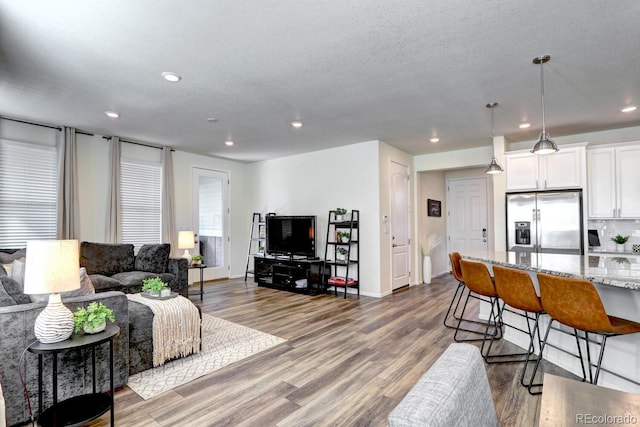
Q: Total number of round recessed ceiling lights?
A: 7